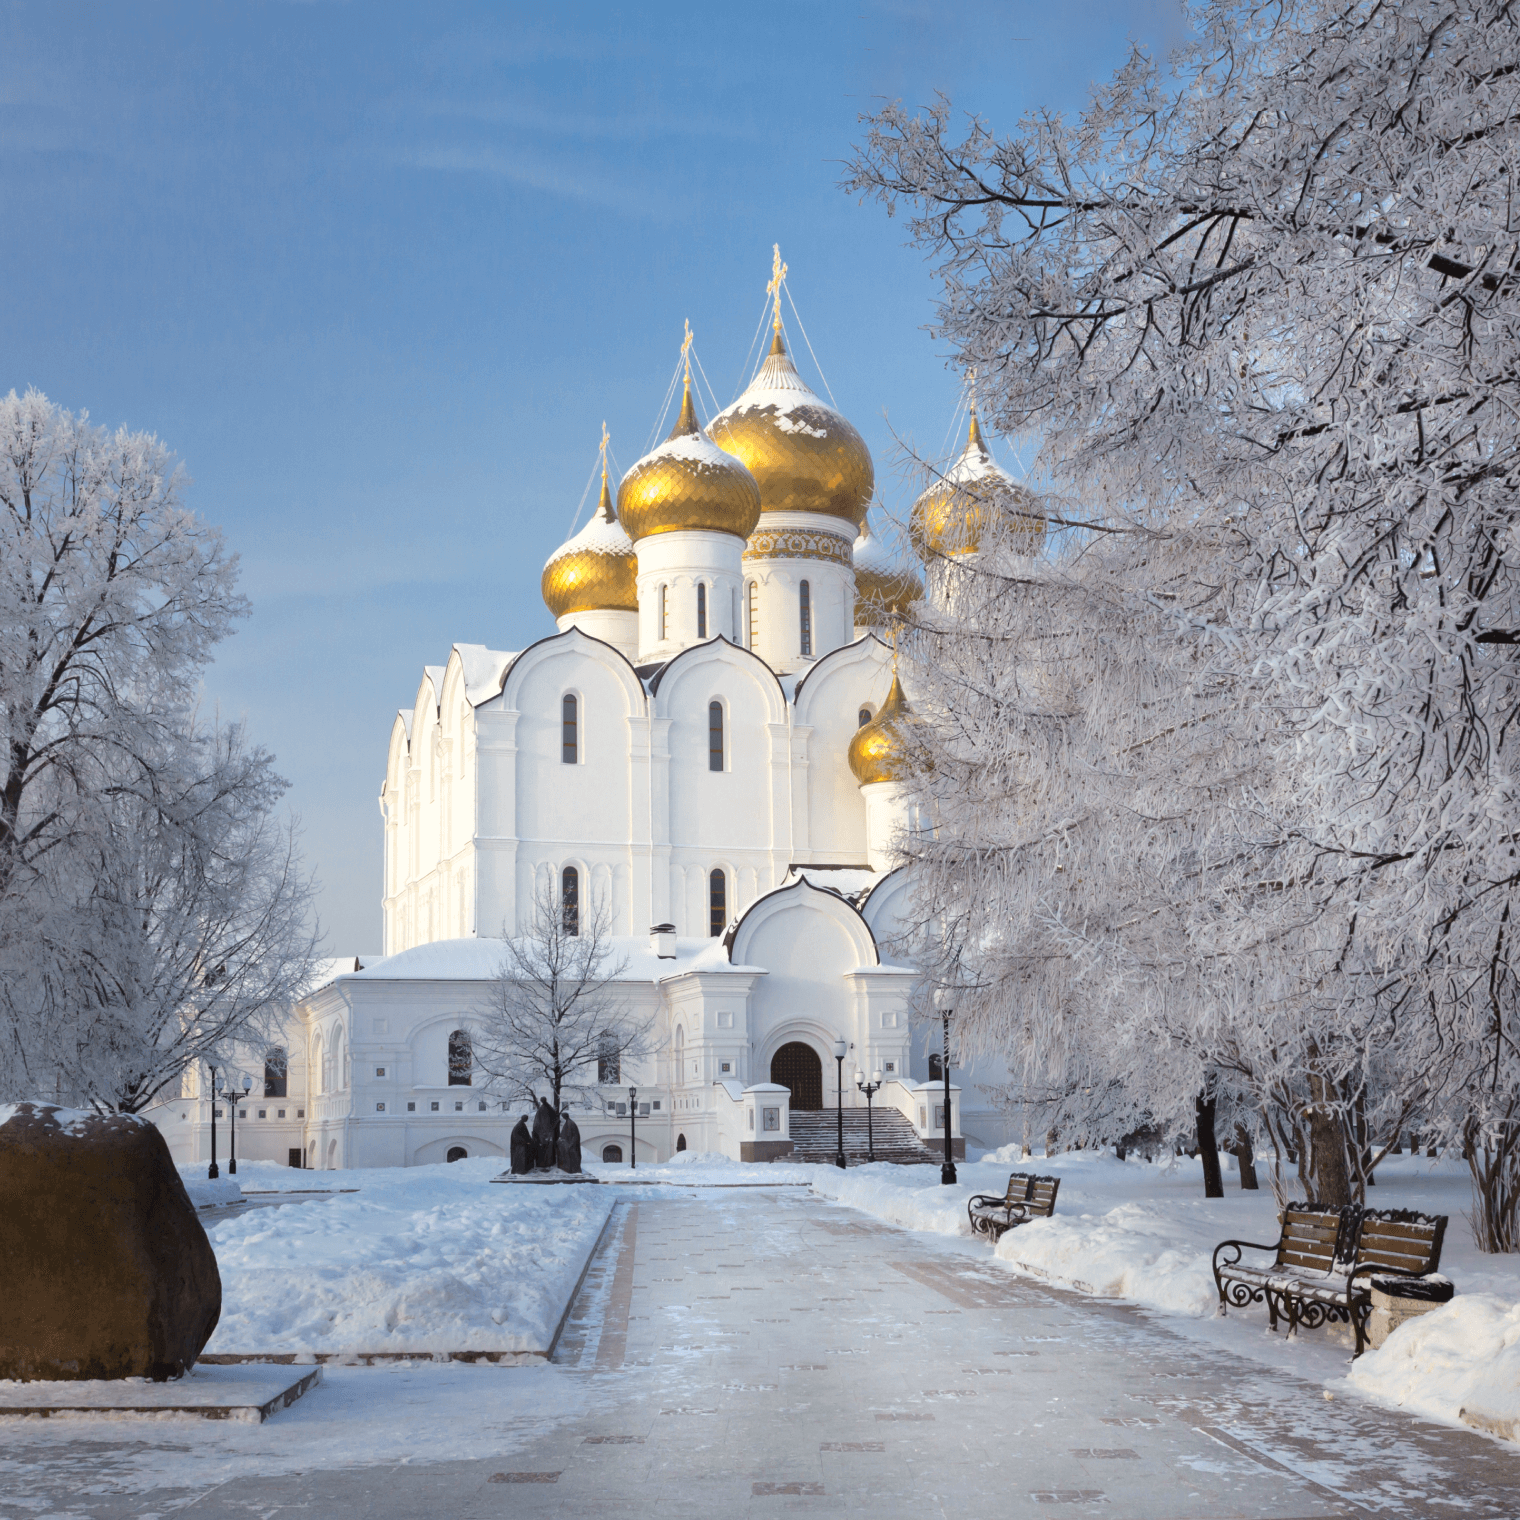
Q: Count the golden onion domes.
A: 6